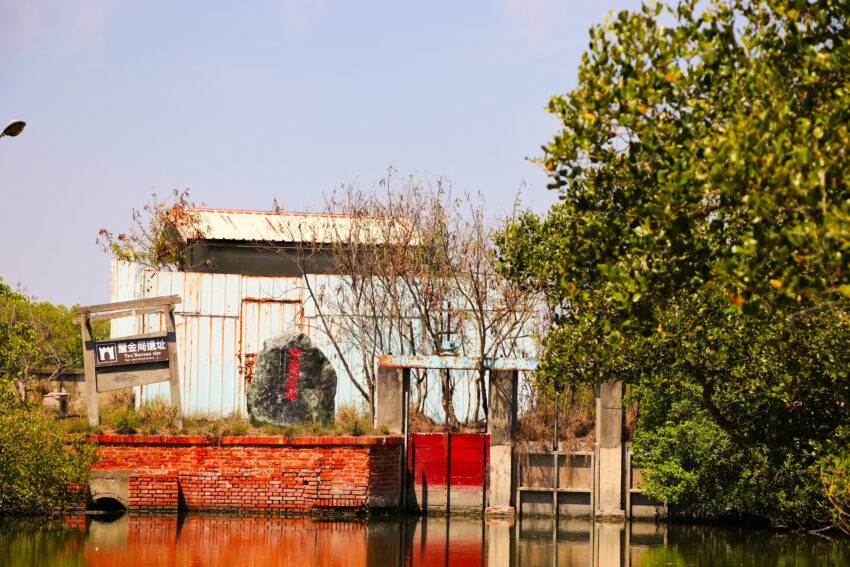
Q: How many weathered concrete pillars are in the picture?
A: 3